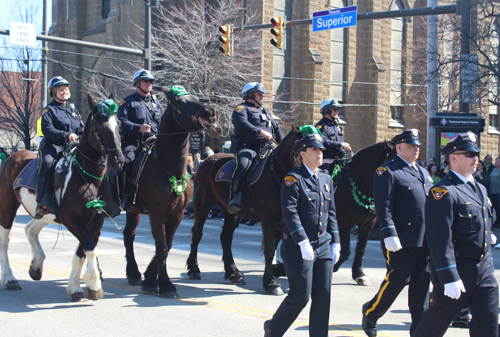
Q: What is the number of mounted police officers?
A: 4